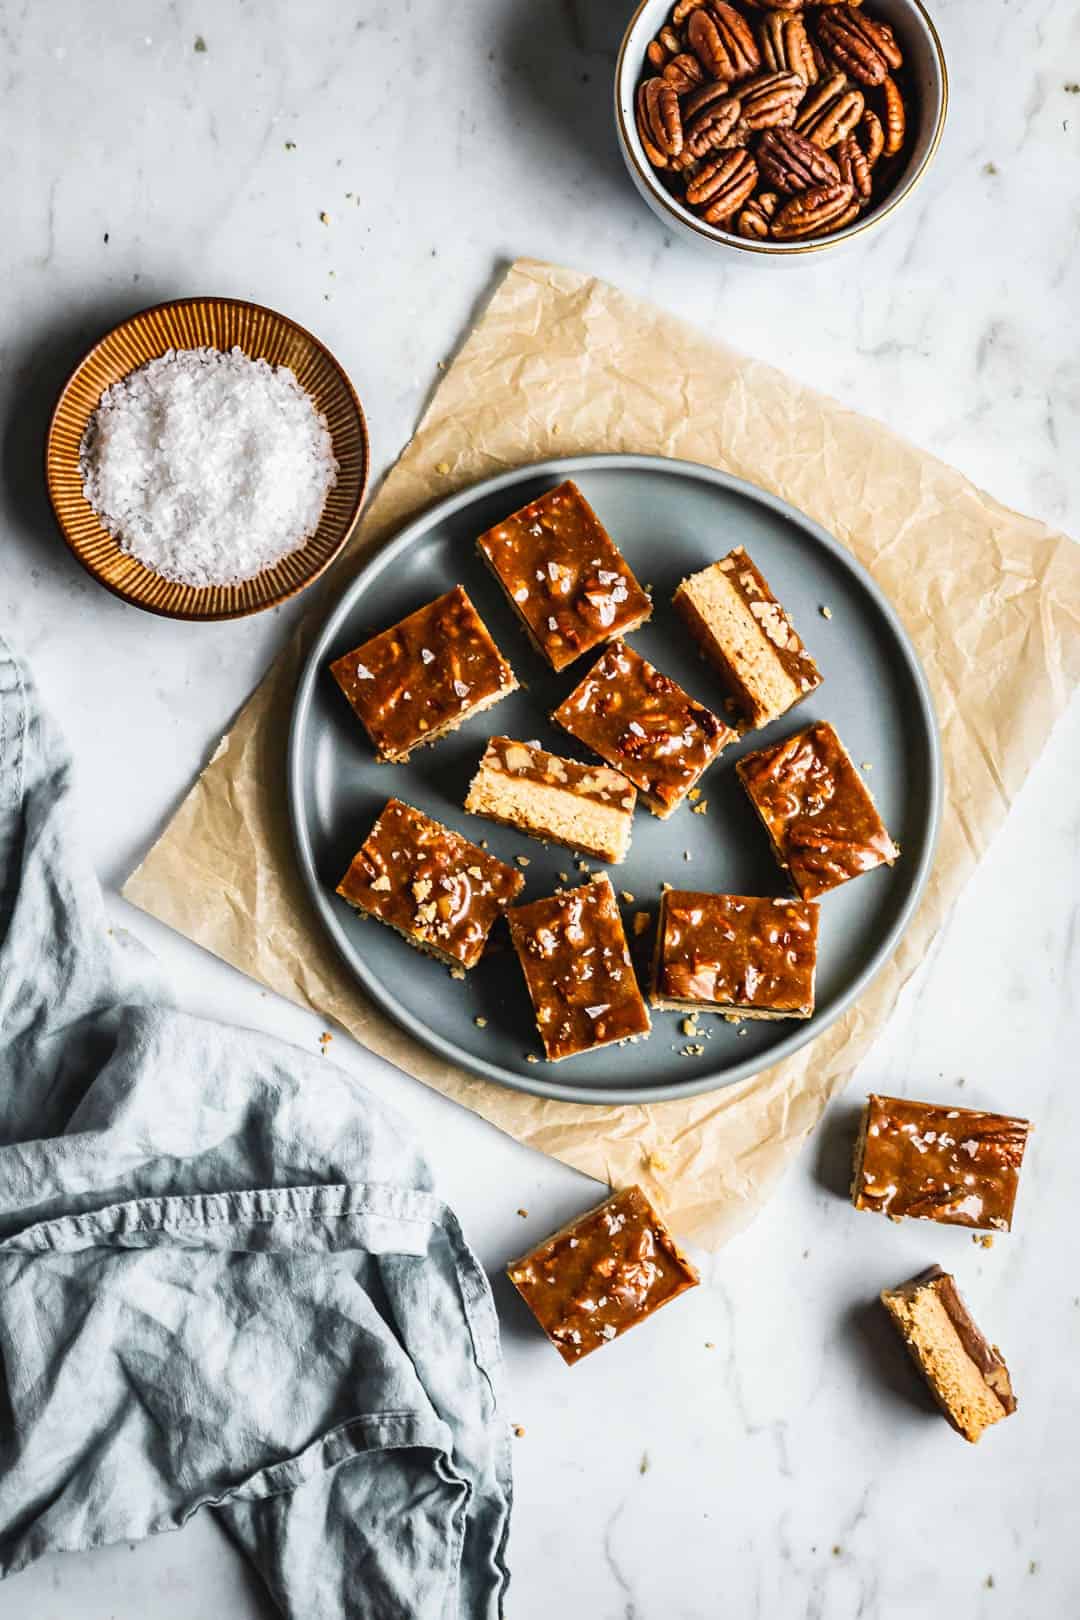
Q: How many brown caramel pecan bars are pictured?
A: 12